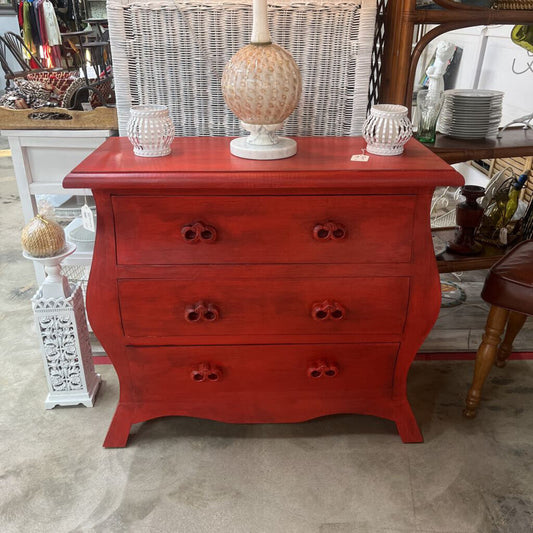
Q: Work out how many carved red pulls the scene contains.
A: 6